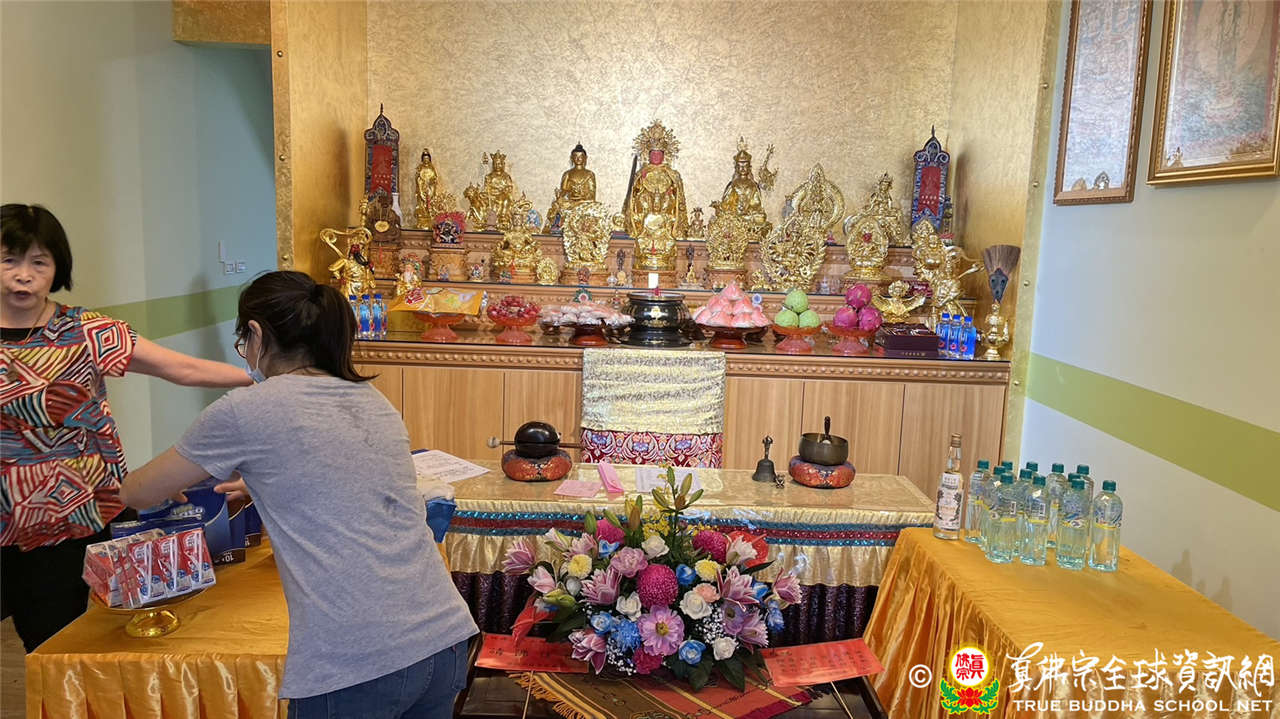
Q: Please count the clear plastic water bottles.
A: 12